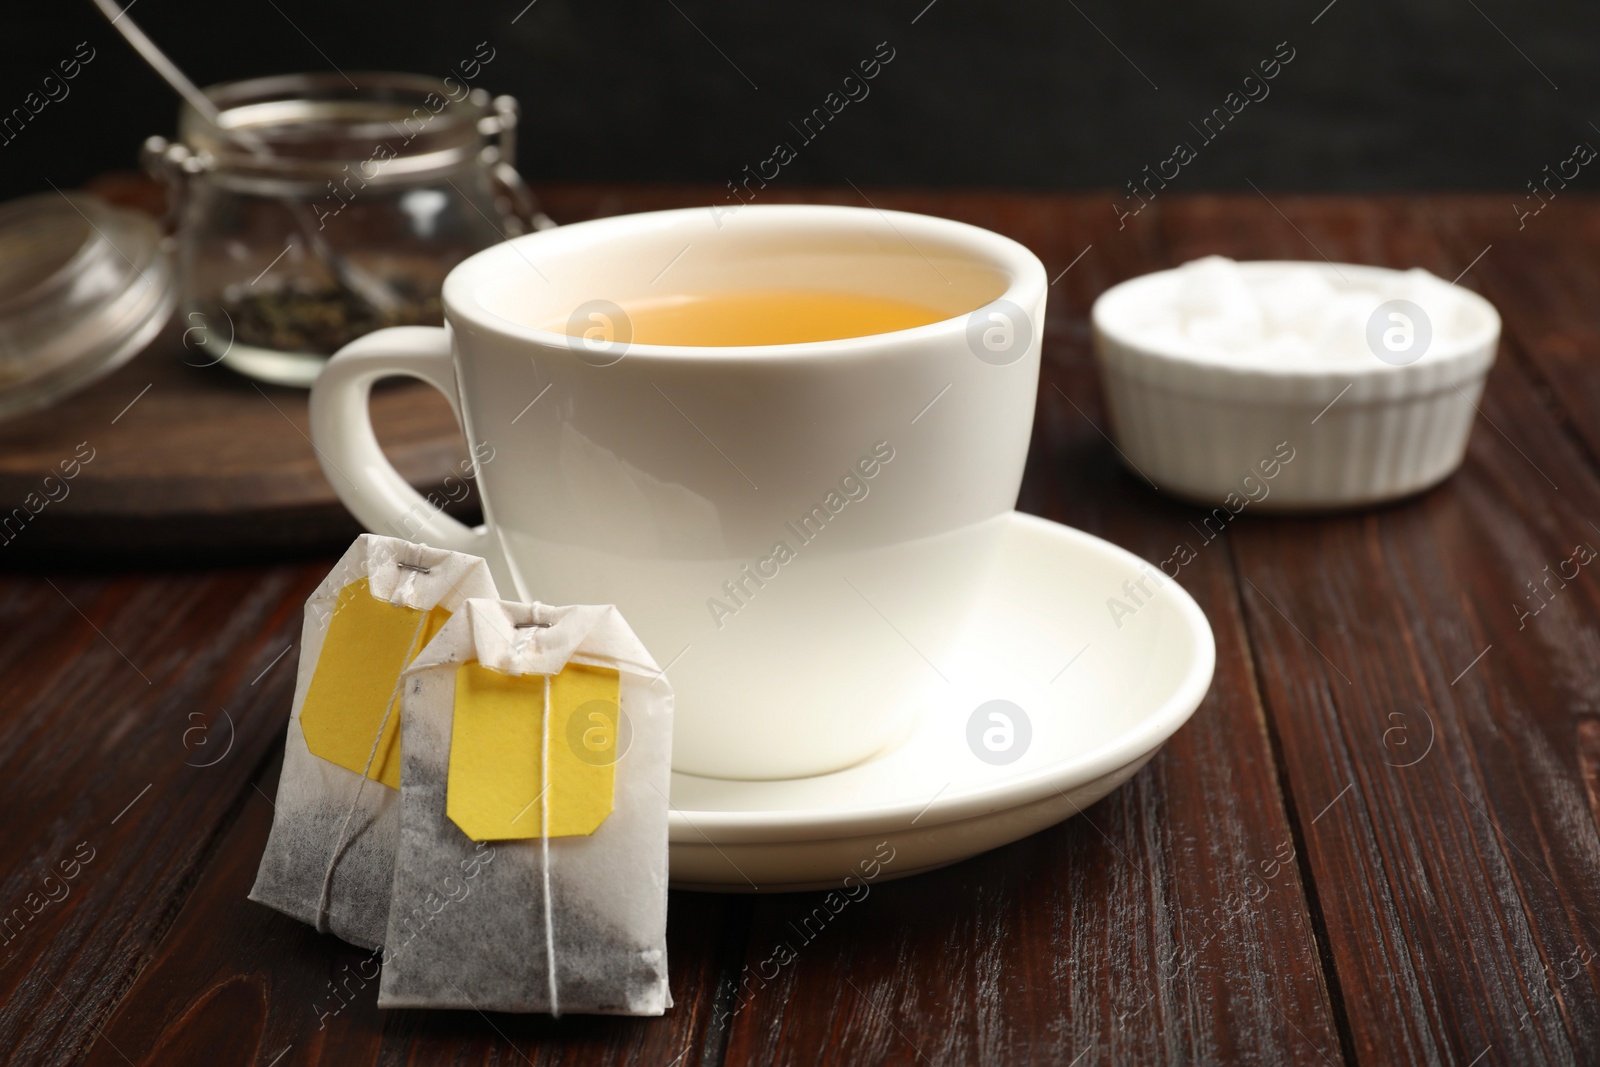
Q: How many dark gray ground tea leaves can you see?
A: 2